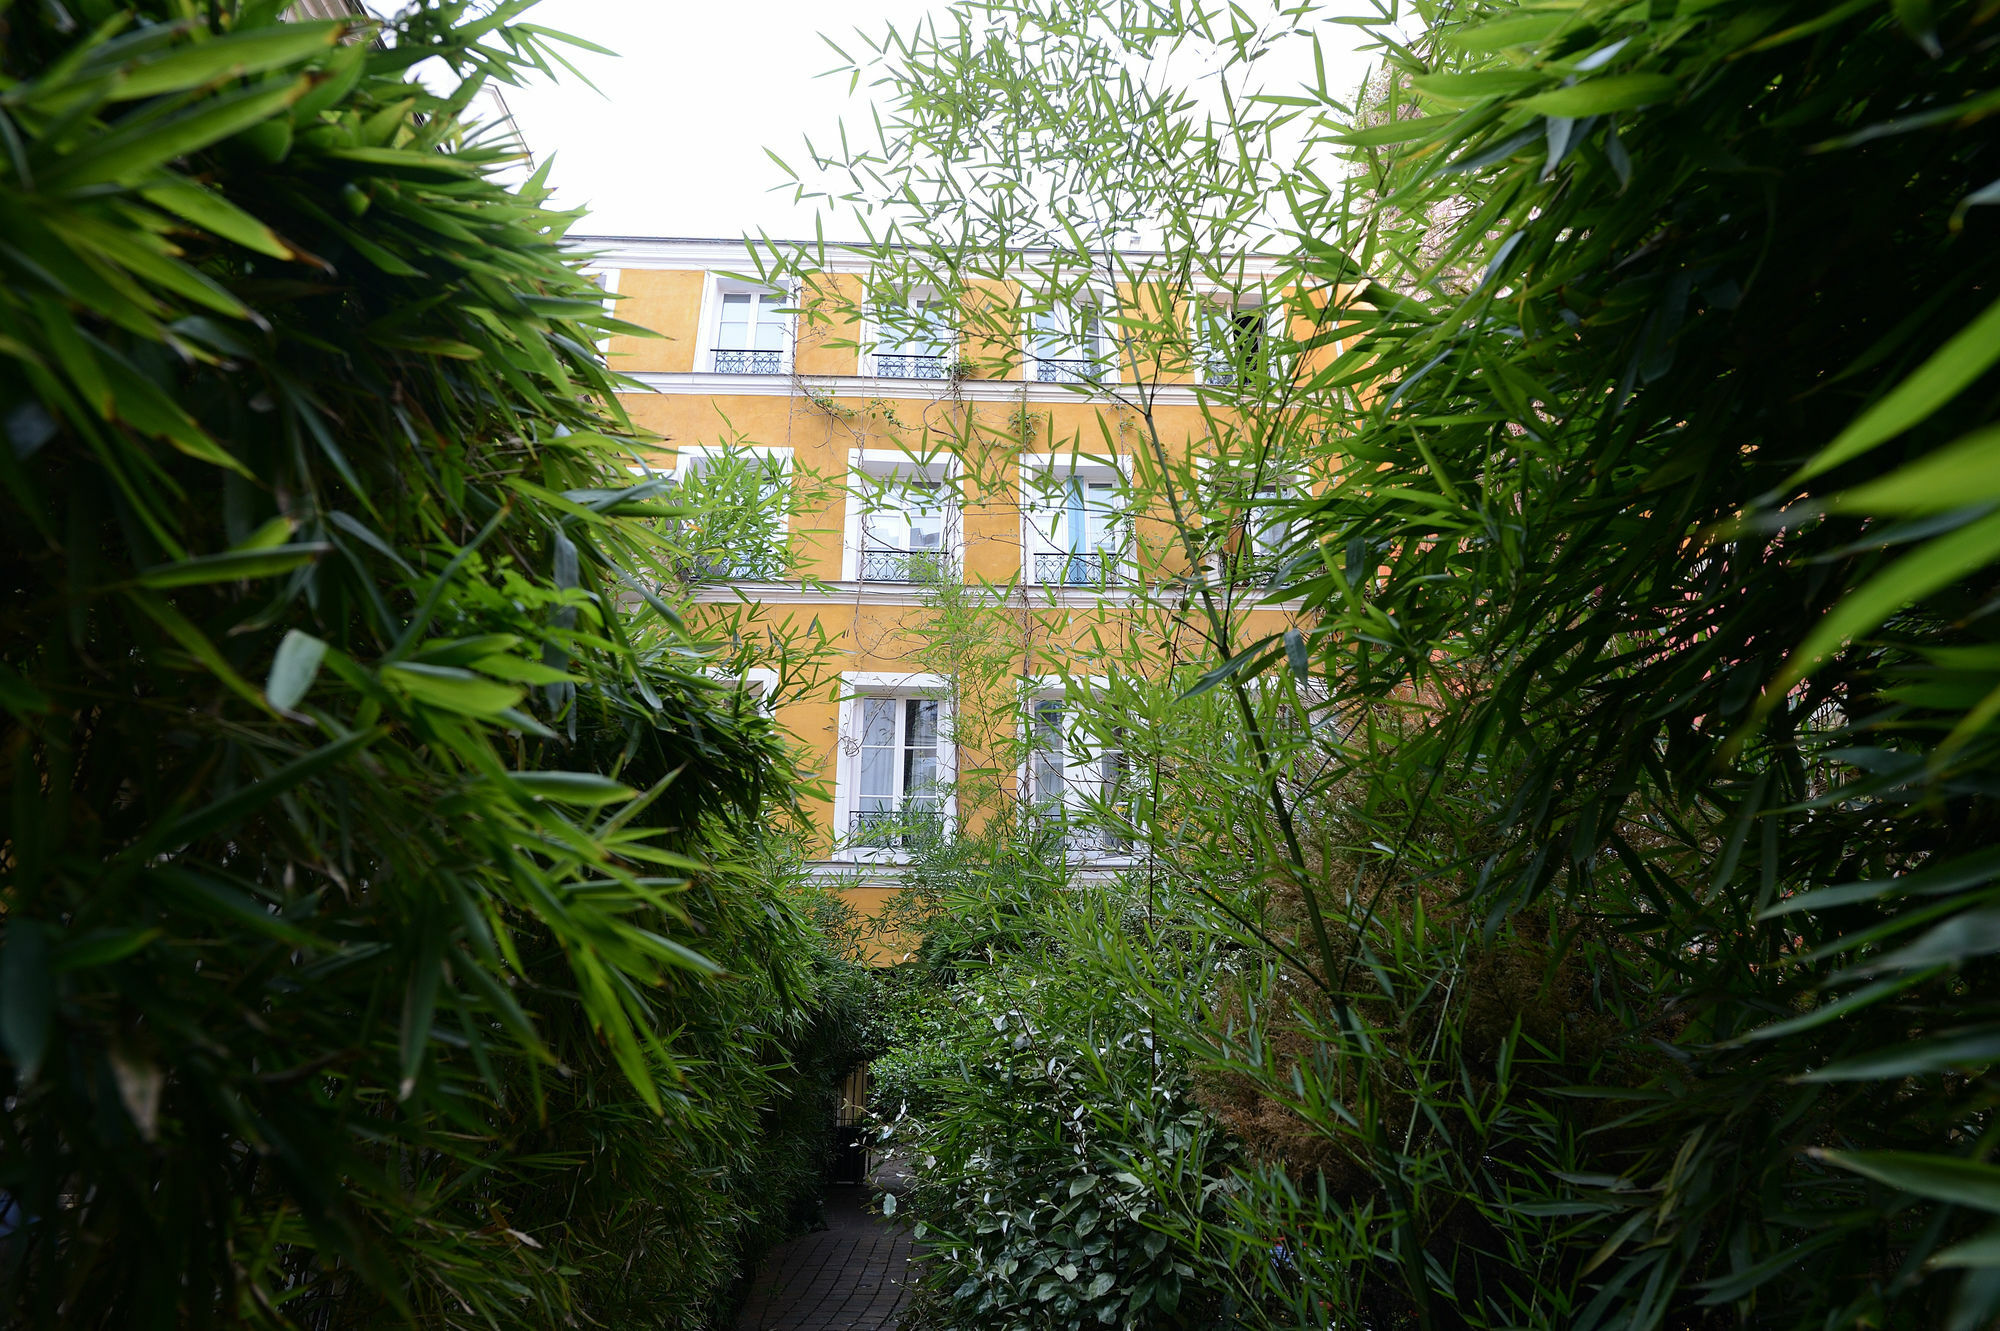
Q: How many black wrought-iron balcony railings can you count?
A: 10